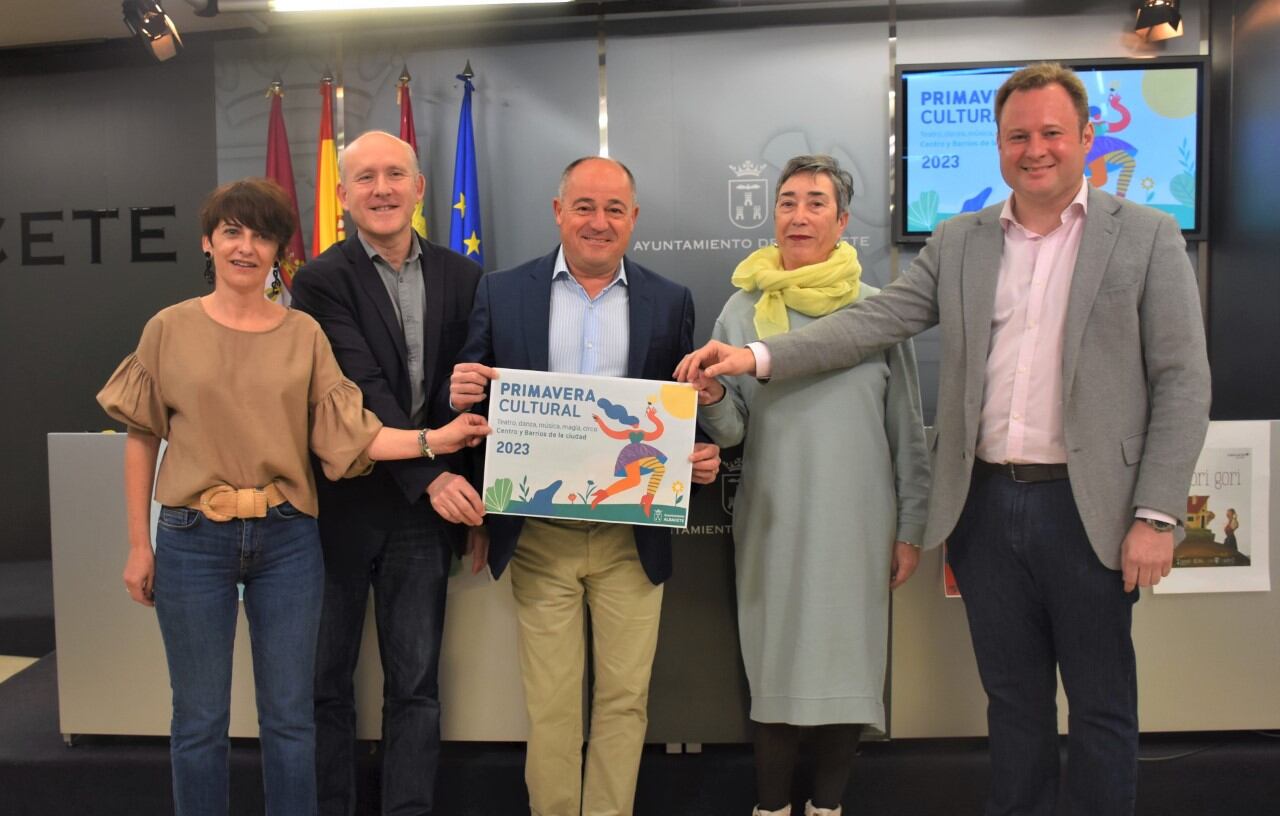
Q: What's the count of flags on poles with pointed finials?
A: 4